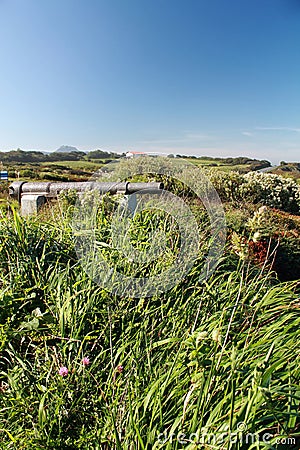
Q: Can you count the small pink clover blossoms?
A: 3